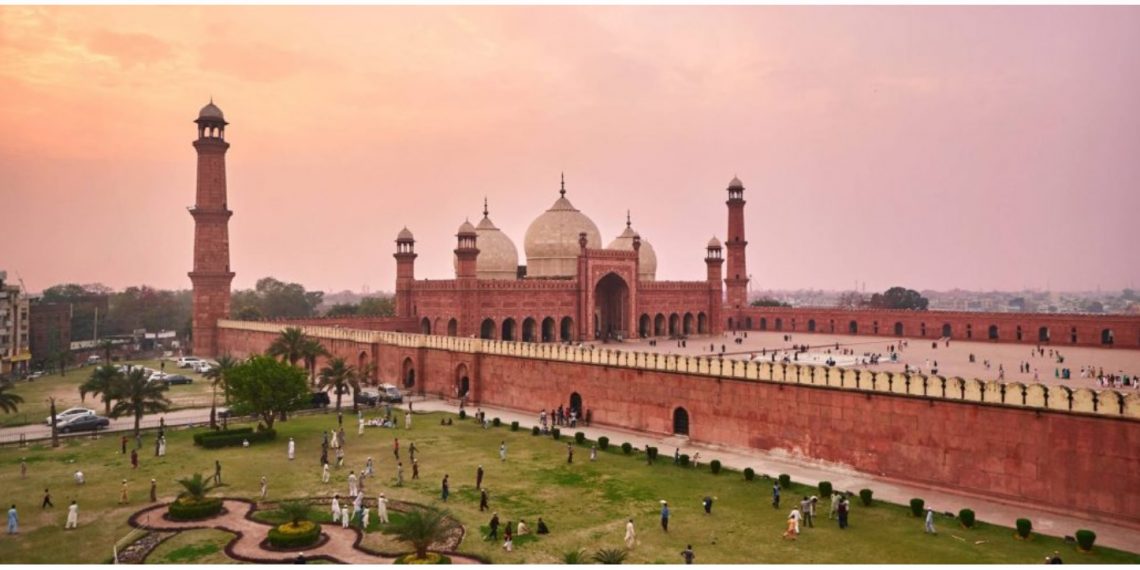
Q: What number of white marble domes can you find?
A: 3